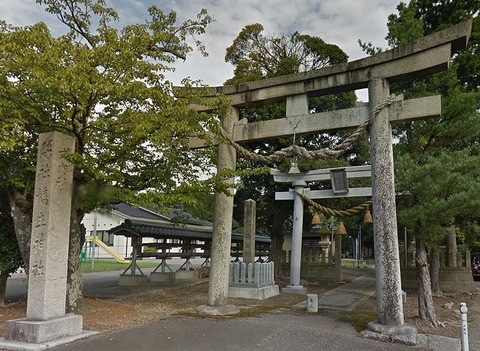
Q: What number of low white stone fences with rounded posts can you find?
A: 1